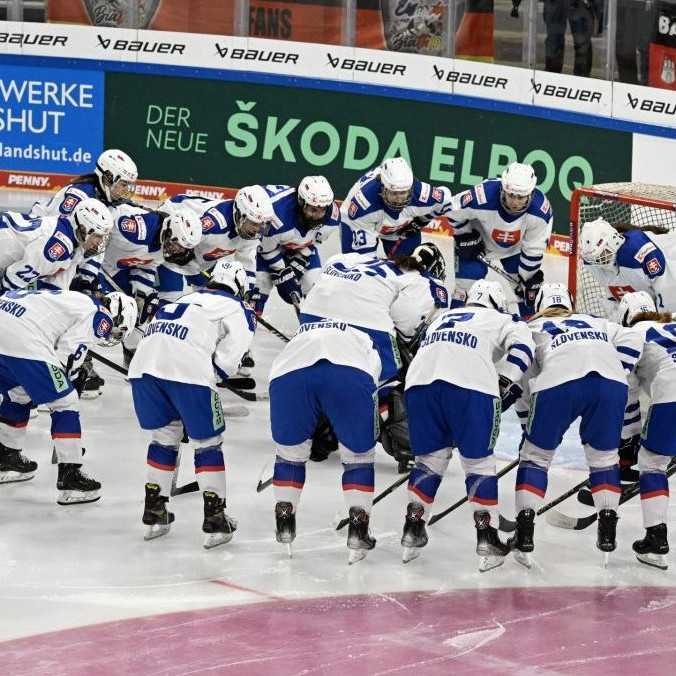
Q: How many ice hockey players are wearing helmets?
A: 14